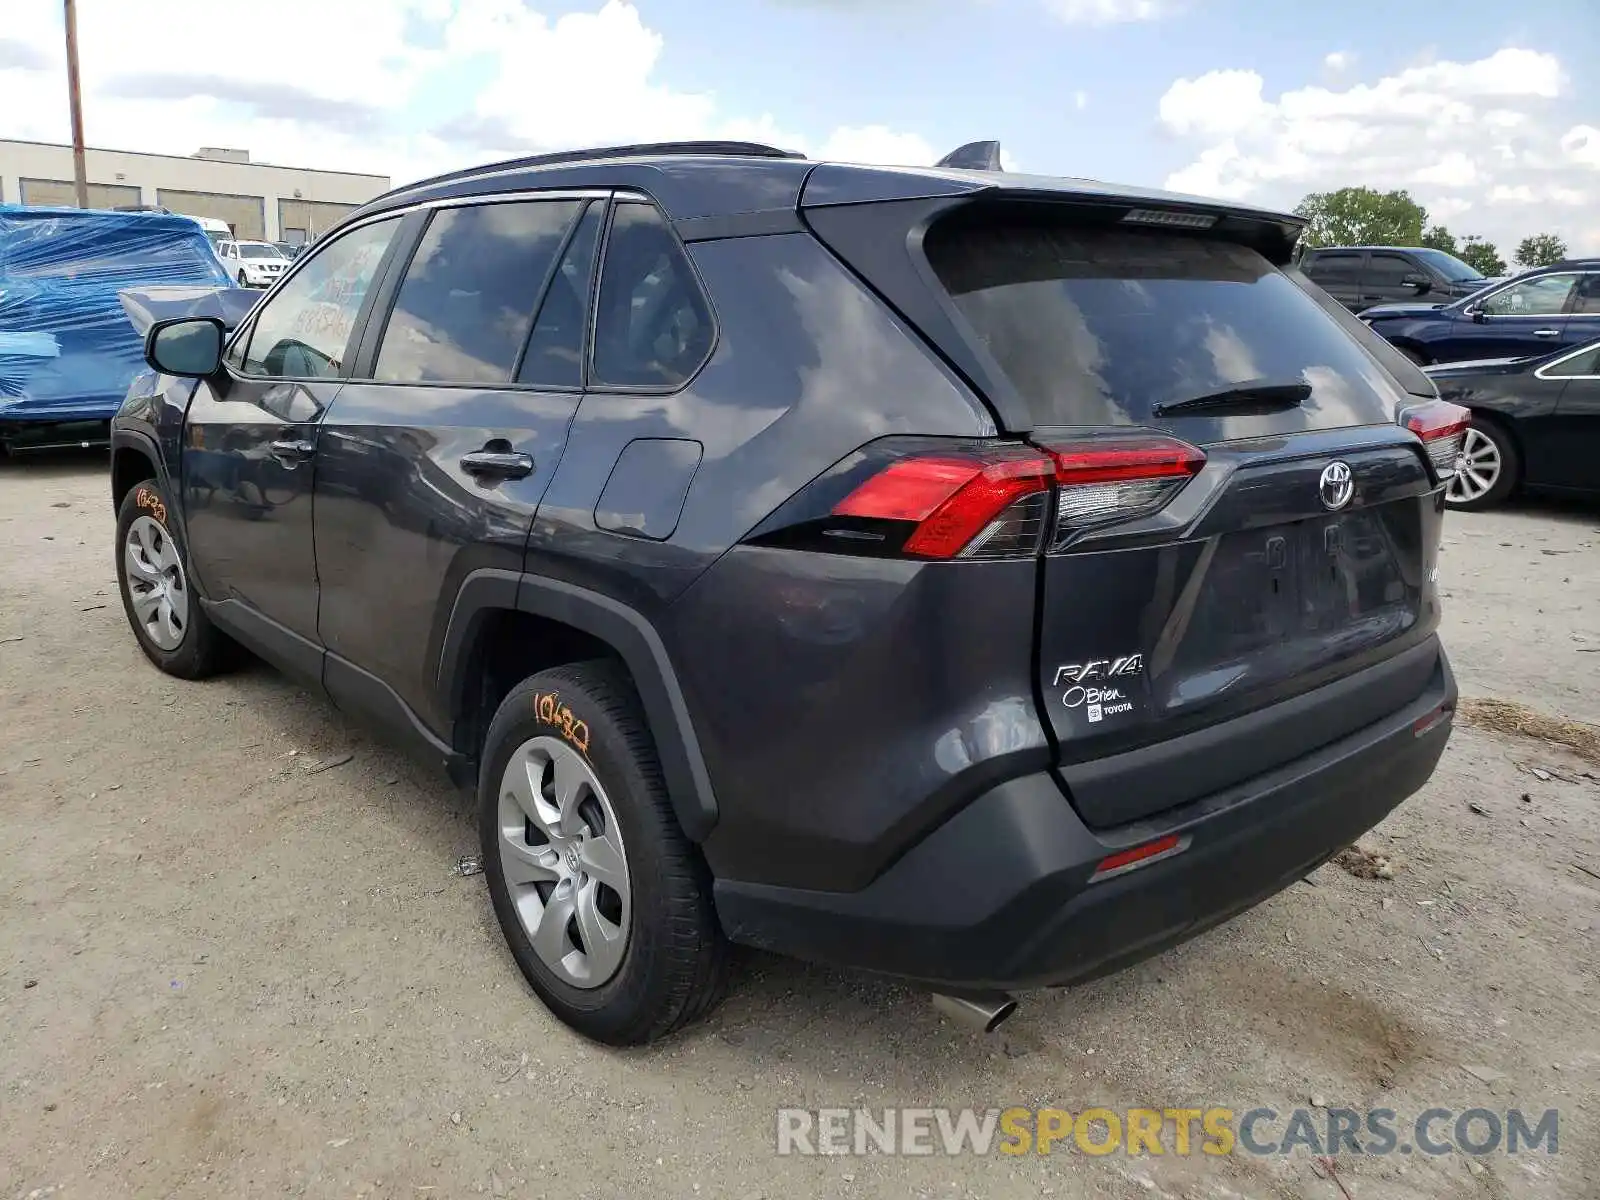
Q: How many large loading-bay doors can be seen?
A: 3